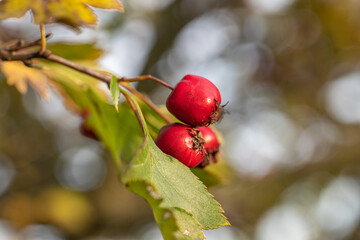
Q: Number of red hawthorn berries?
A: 3